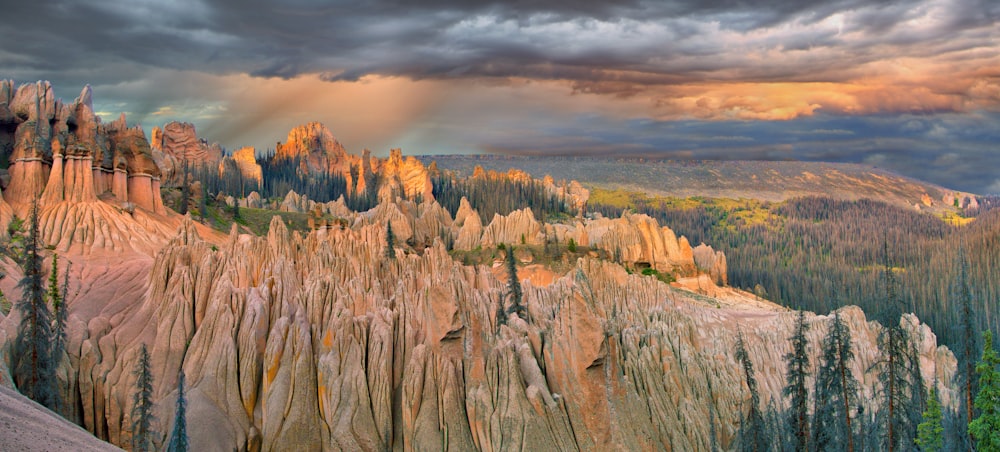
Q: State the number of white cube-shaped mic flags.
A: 0